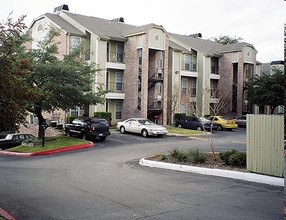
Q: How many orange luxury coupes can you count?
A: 0